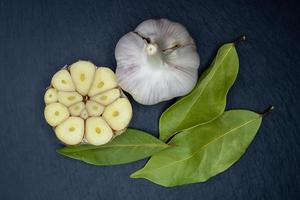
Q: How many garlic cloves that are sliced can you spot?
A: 13